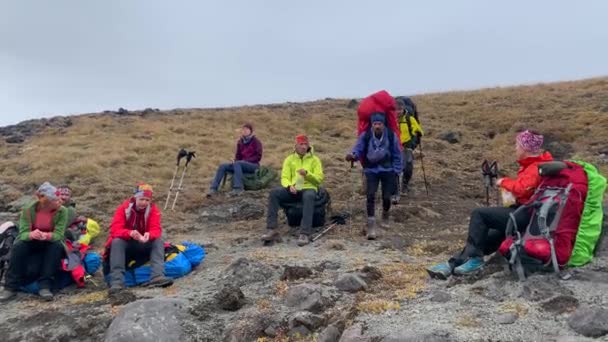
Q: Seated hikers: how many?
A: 6